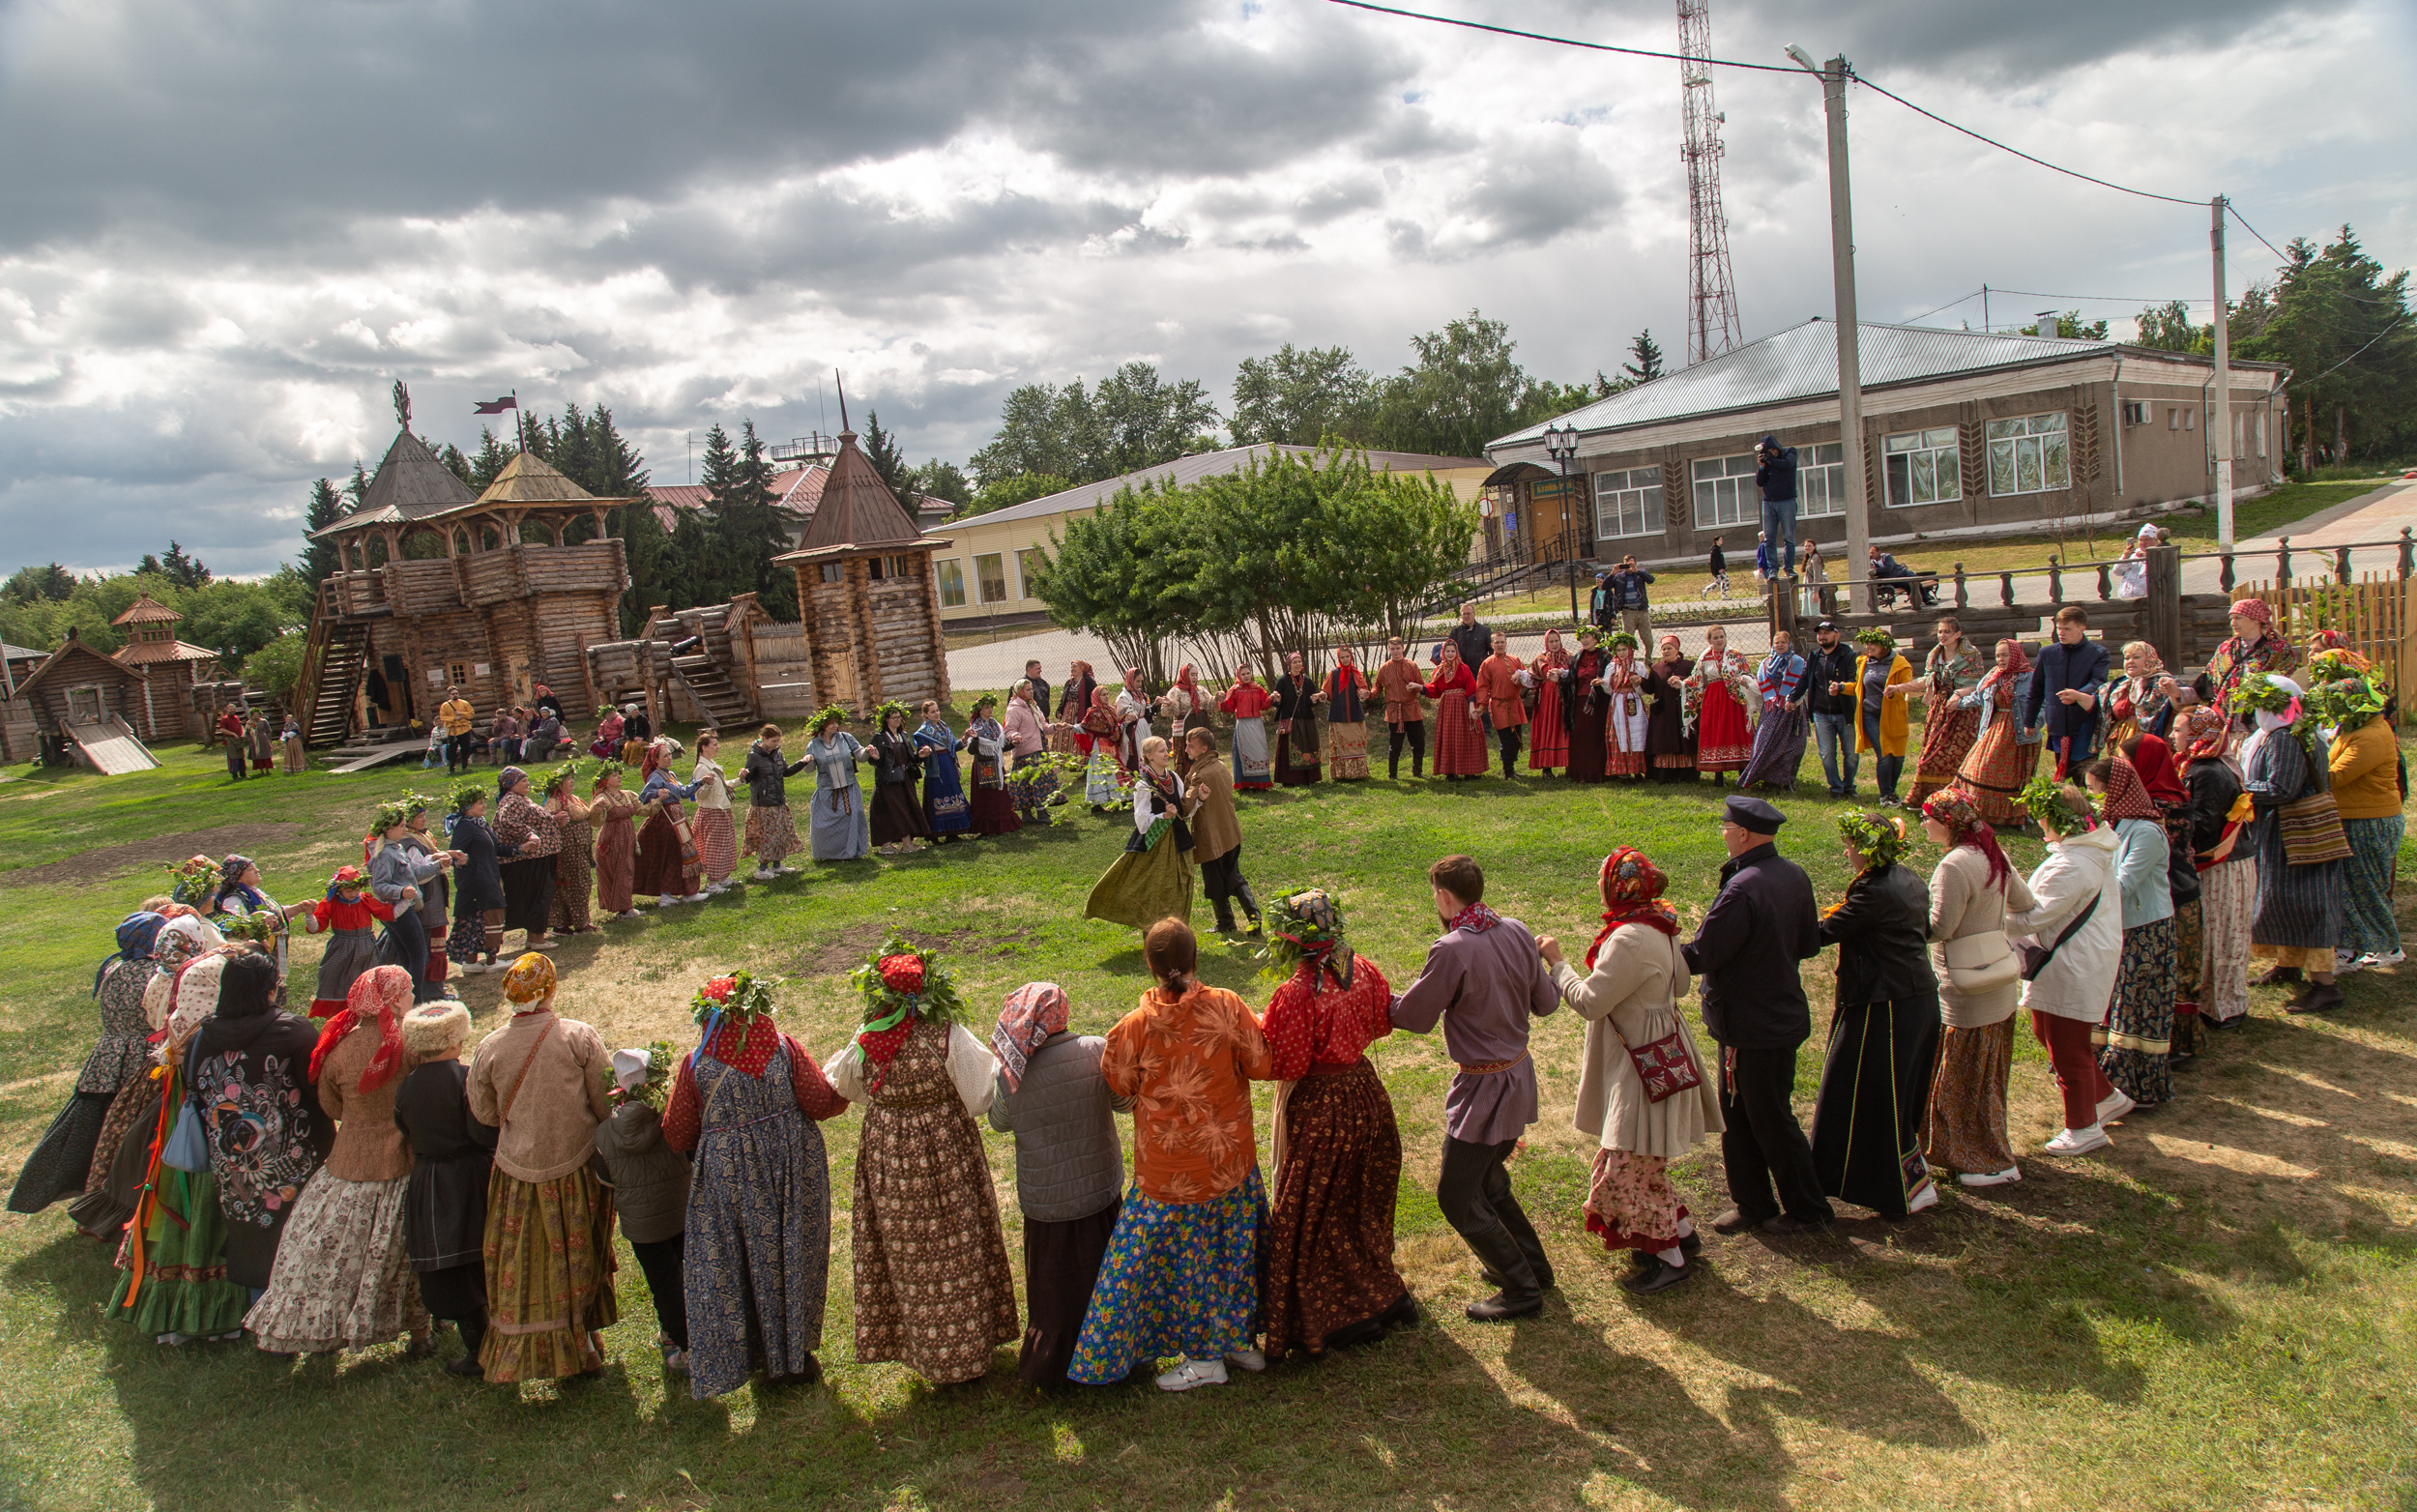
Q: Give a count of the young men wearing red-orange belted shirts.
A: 2